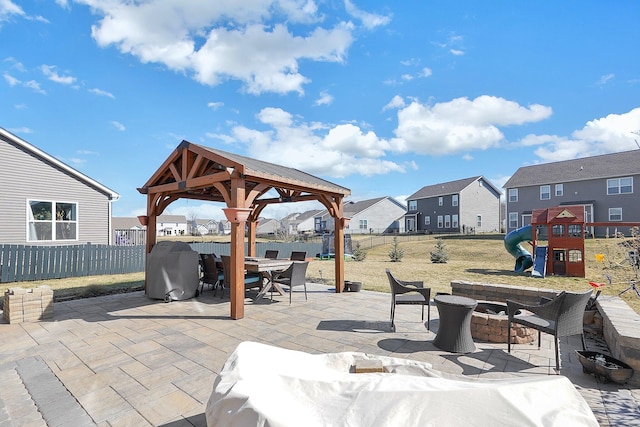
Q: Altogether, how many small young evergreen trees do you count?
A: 3